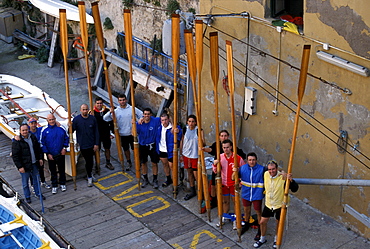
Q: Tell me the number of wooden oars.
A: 10